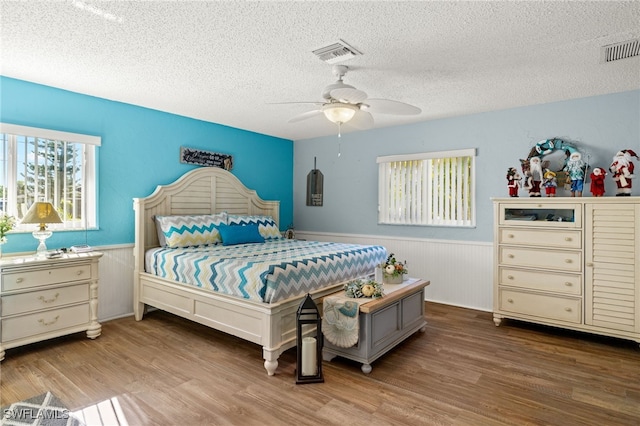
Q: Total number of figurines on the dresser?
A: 6